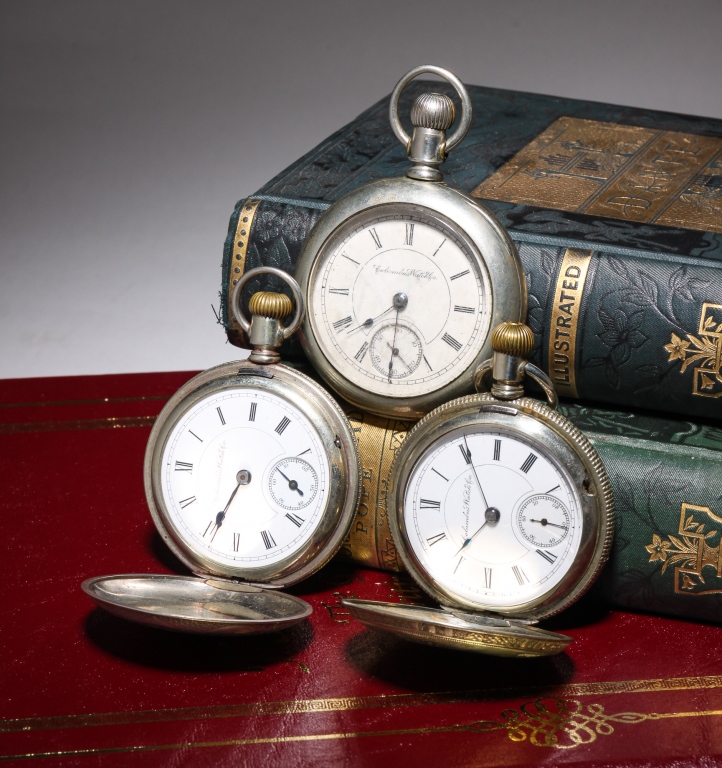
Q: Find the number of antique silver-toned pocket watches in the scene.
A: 3